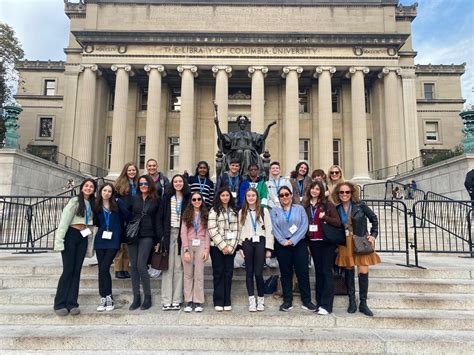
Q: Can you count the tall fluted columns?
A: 10